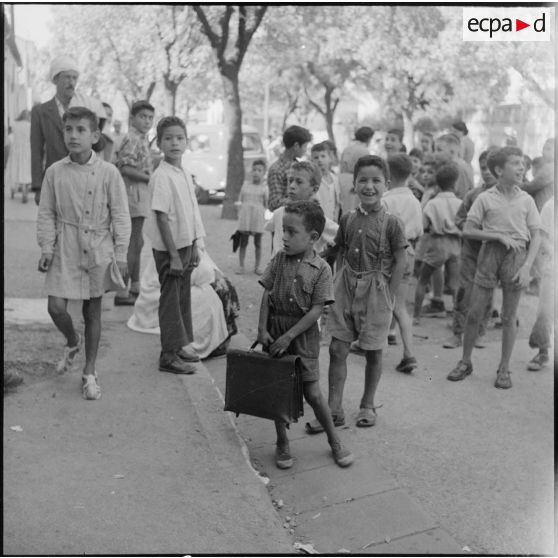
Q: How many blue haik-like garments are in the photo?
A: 0